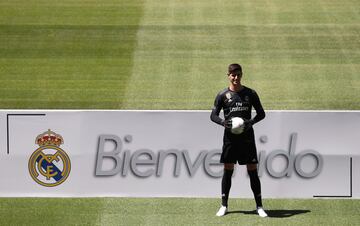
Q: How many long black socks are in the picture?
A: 2